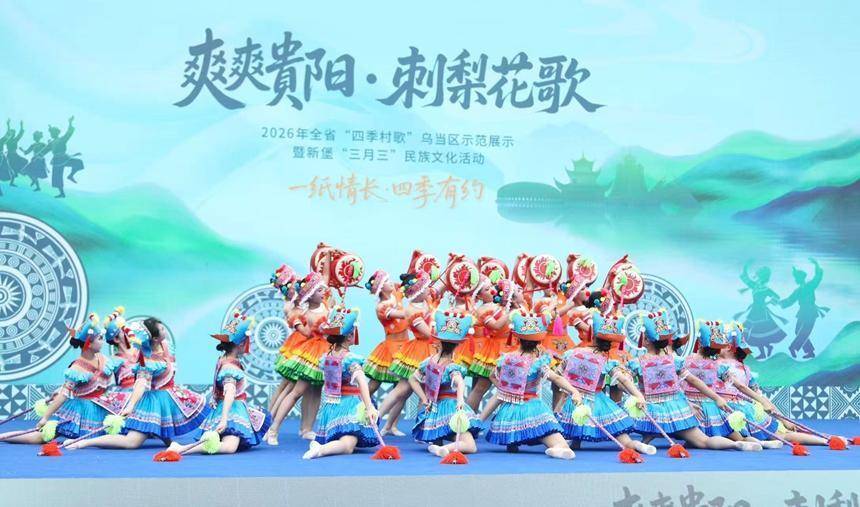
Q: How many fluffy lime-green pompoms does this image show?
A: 11